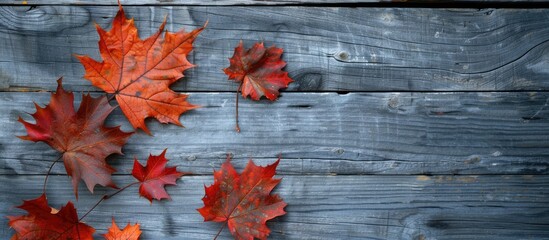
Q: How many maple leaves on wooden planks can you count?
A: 7